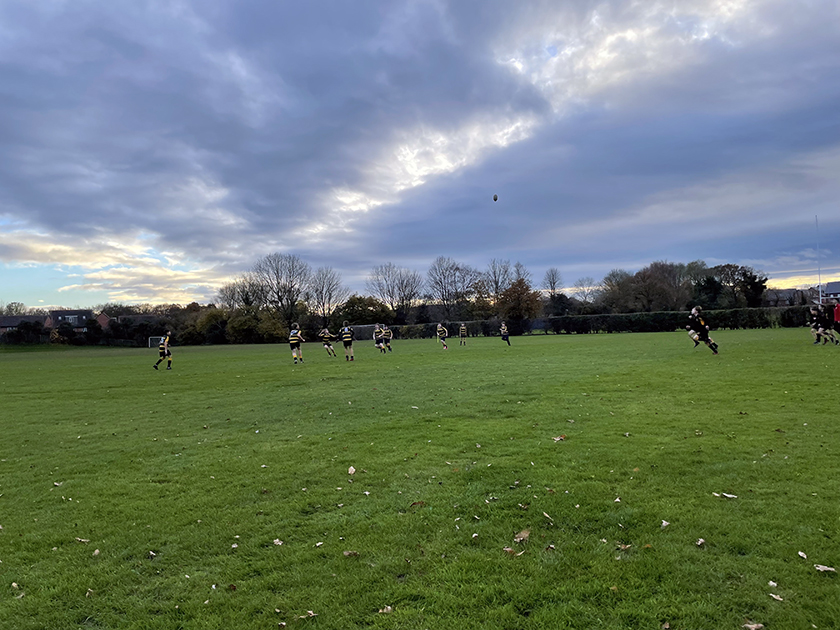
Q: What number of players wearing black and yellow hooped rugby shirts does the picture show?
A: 9